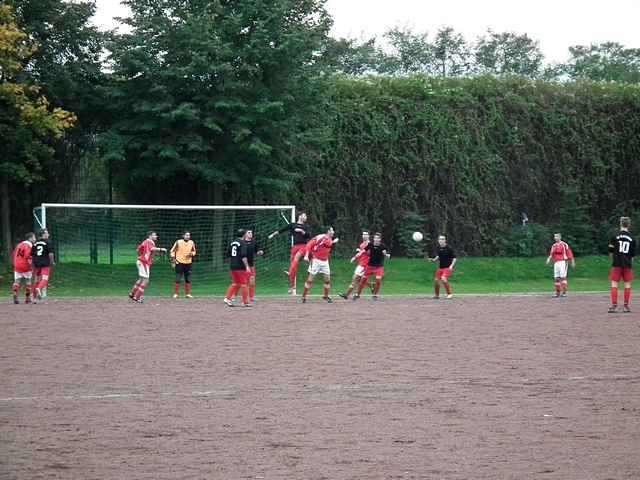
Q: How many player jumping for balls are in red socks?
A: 1